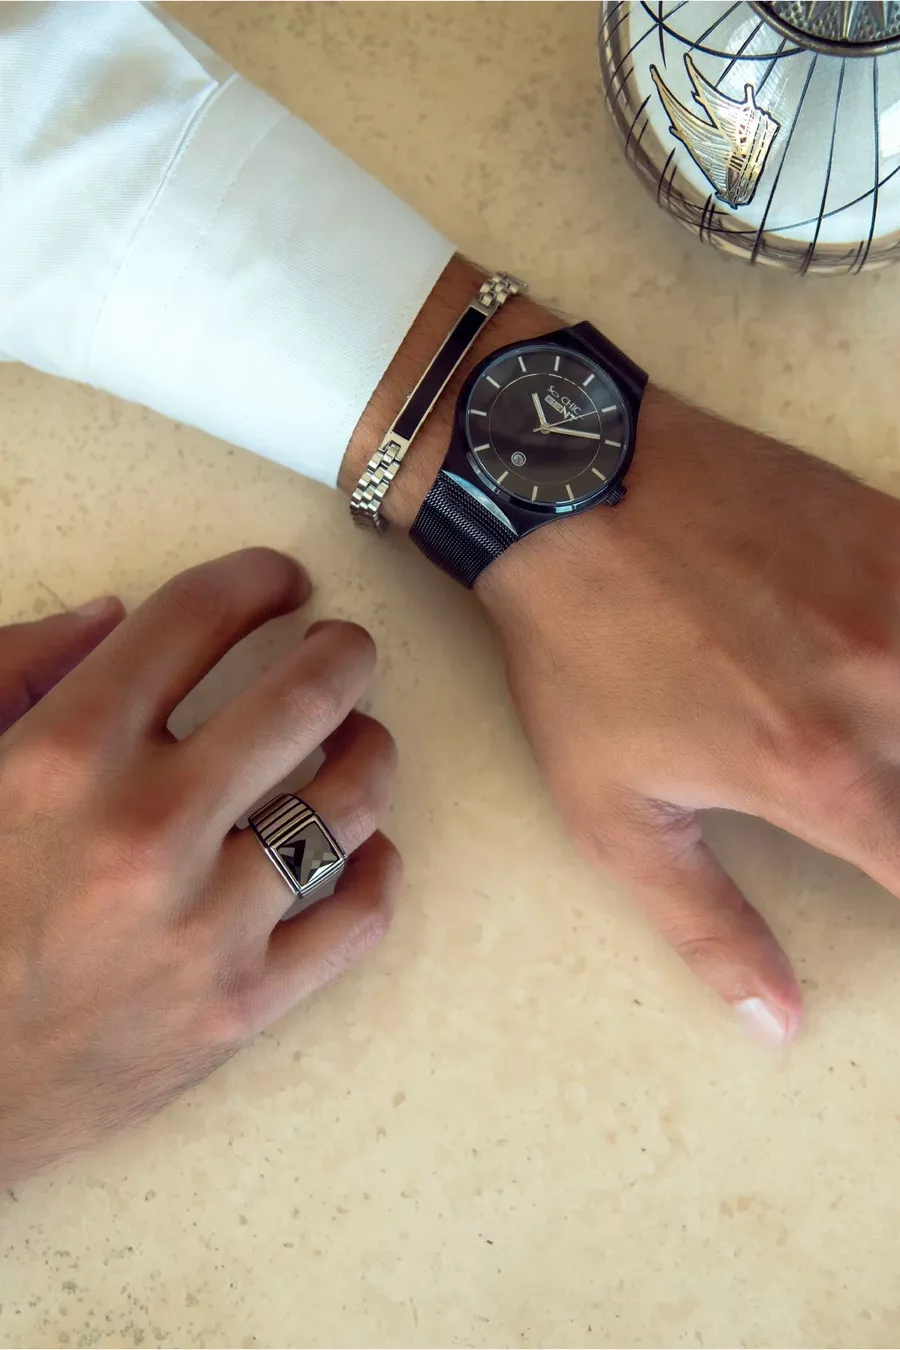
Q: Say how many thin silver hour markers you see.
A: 12